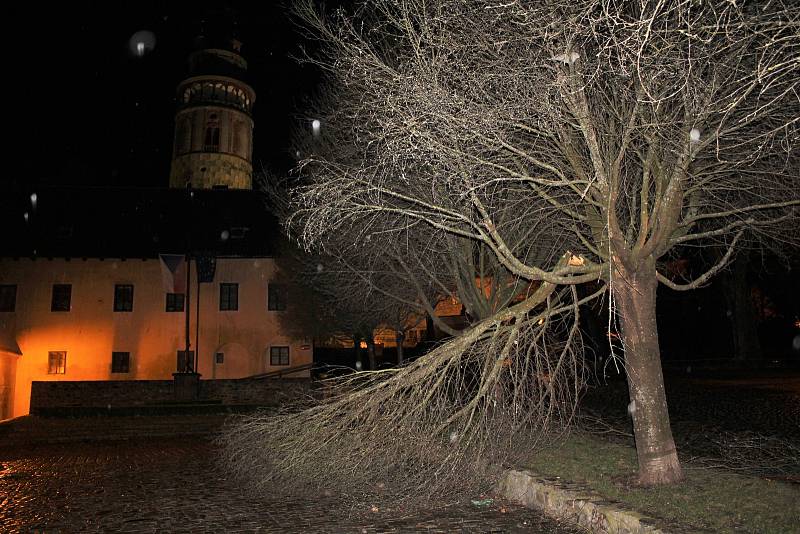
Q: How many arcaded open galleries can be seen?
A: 1